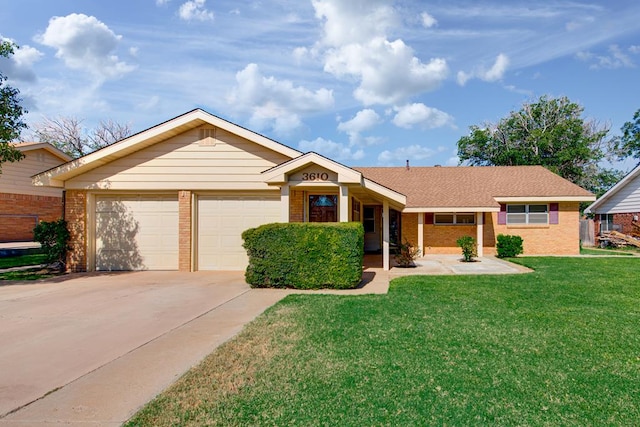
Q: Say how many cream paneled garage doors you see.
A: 2